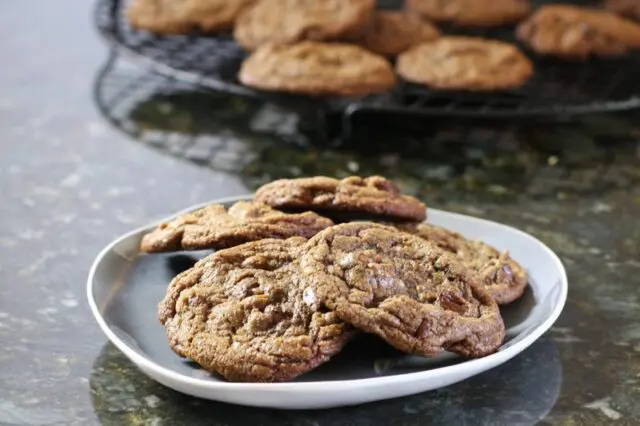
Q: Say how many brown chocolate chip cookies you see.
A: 13